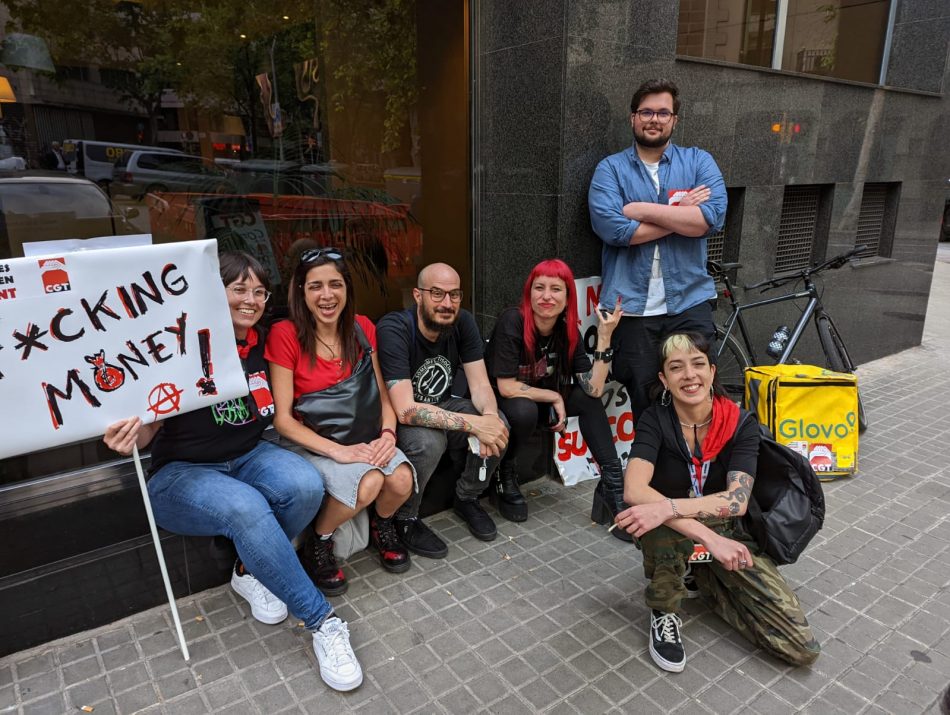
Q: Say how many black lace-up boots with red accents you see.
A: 2